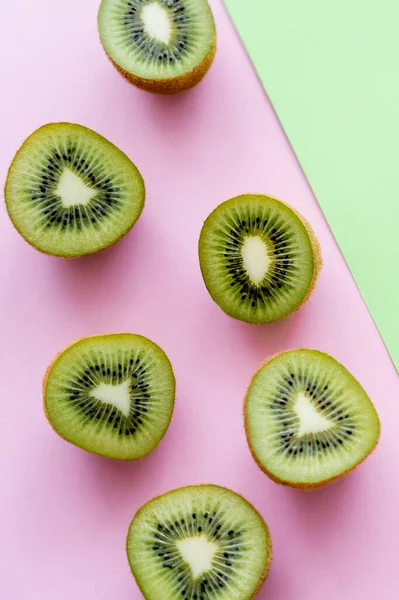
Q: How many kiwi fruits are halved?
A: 6